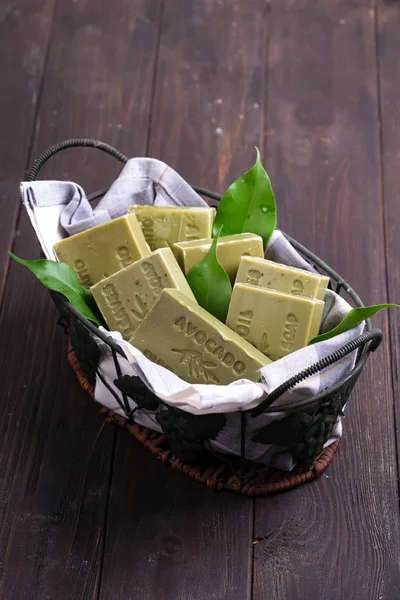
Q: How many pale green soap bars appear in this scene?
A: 7